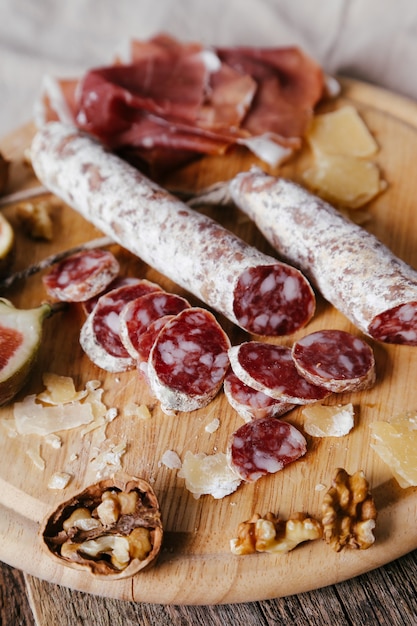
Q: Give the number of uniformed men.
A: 0